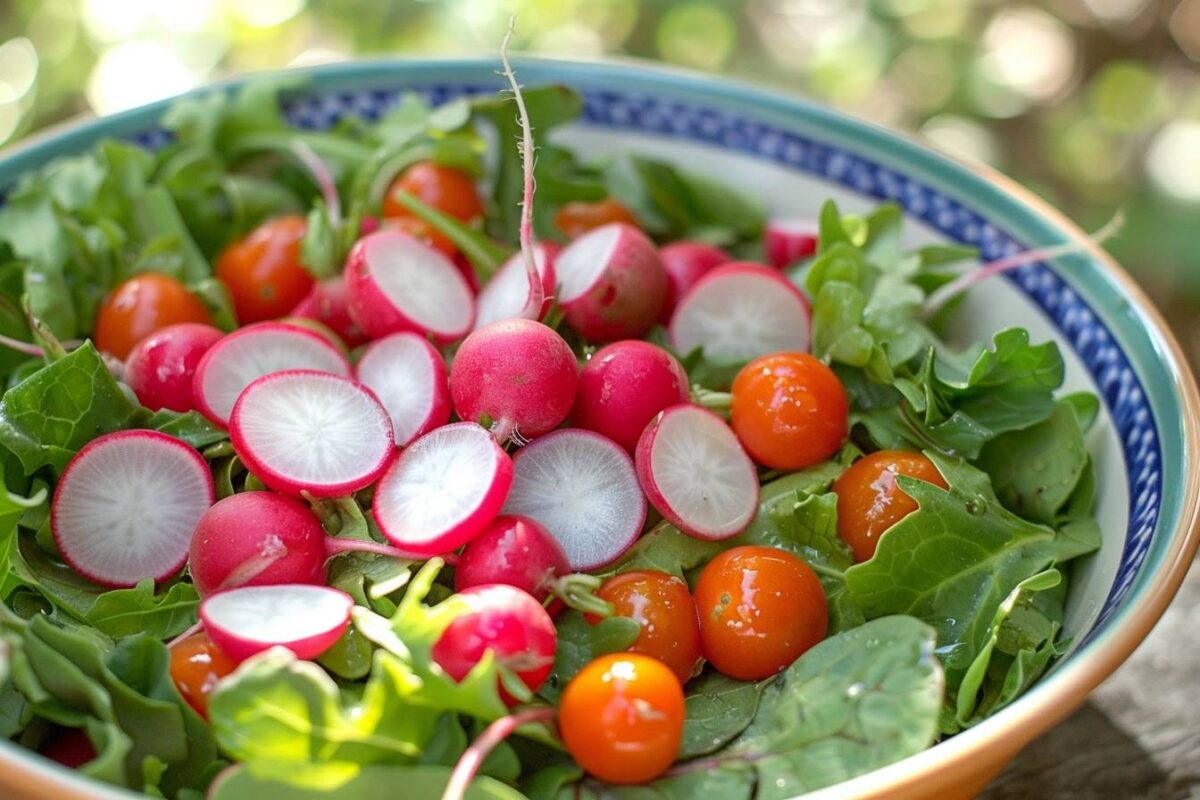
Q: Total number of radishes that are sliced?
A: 12